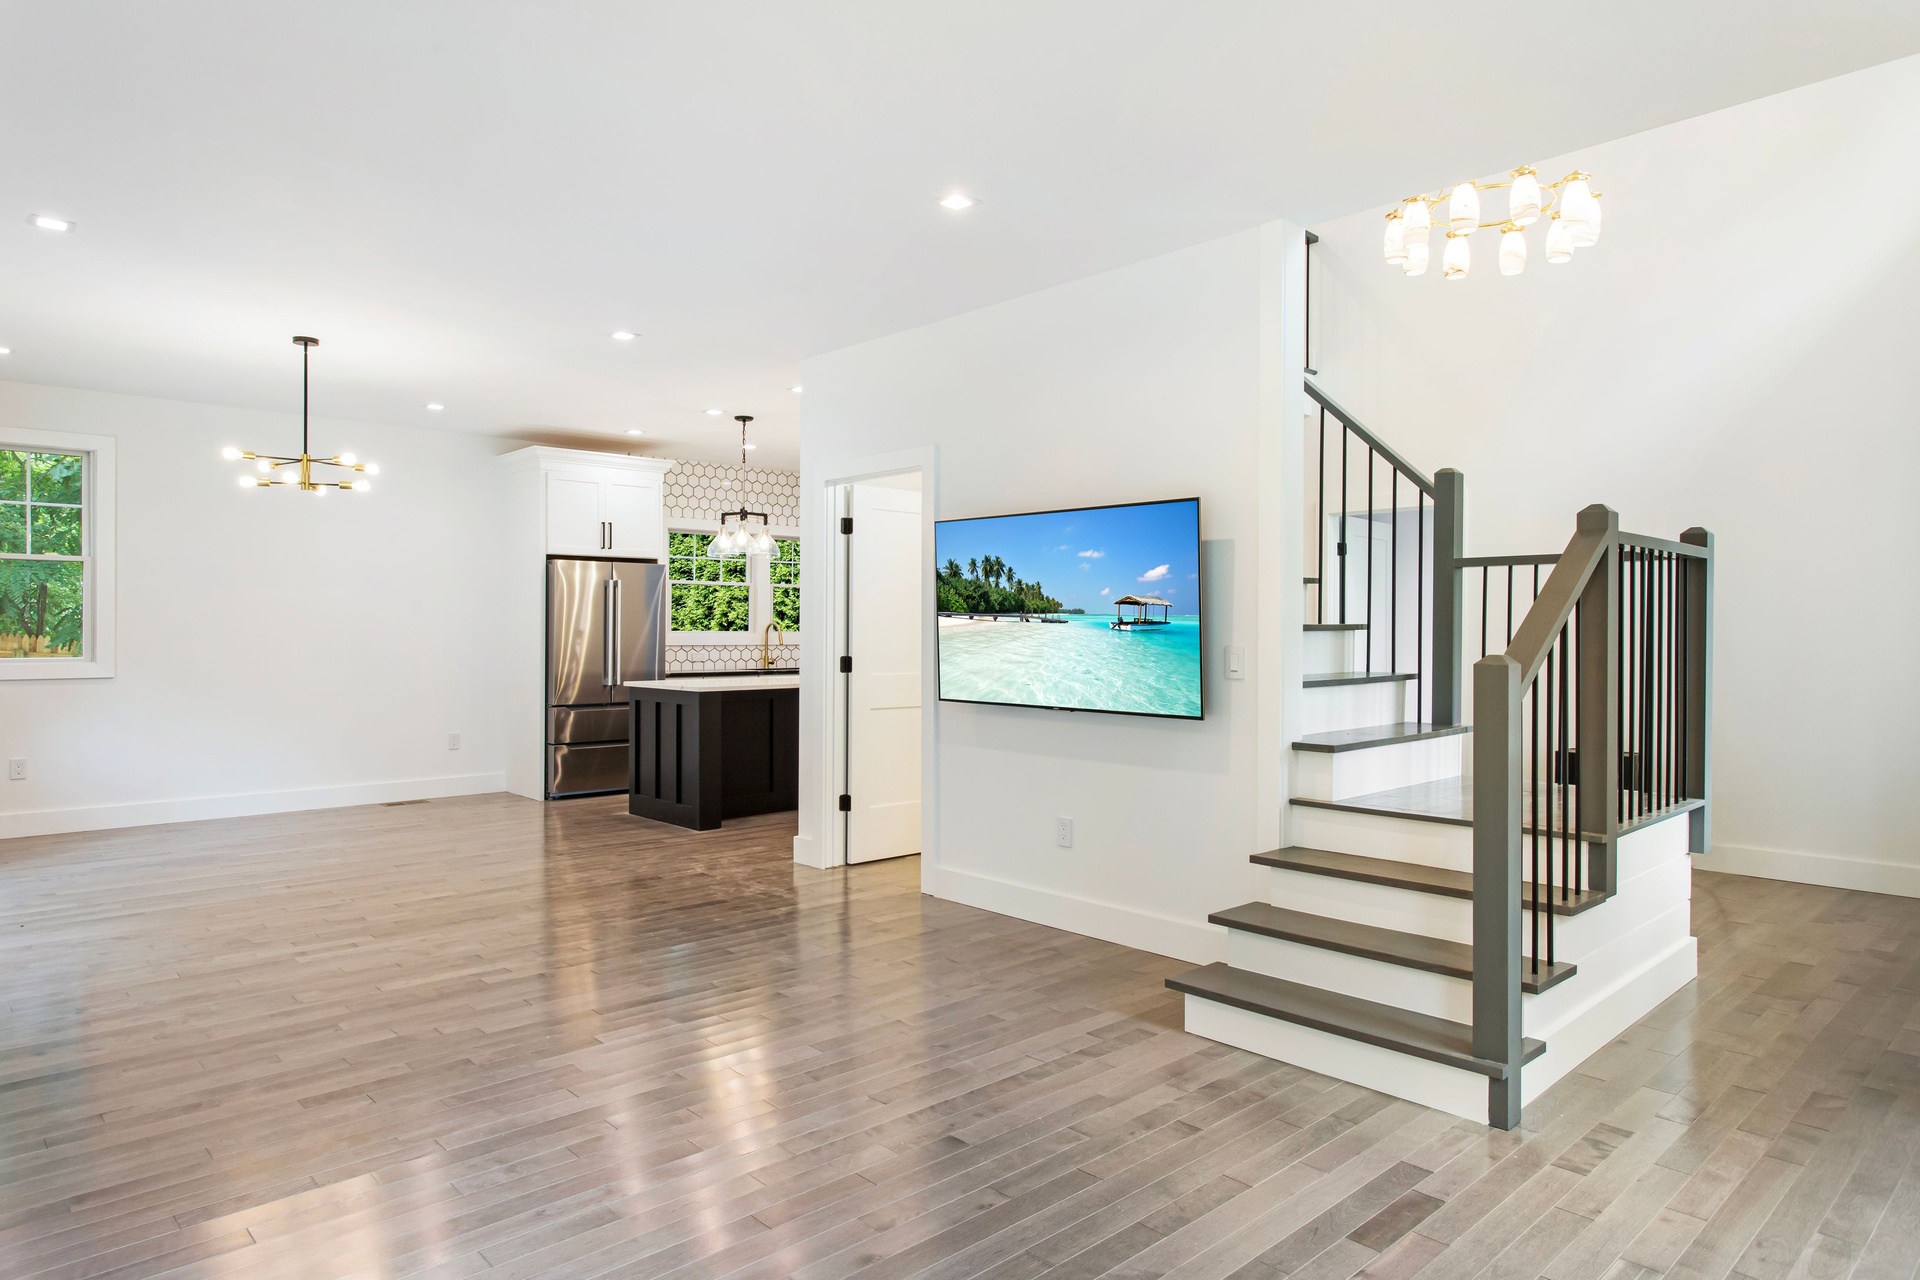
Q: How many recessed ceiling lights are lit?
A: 9